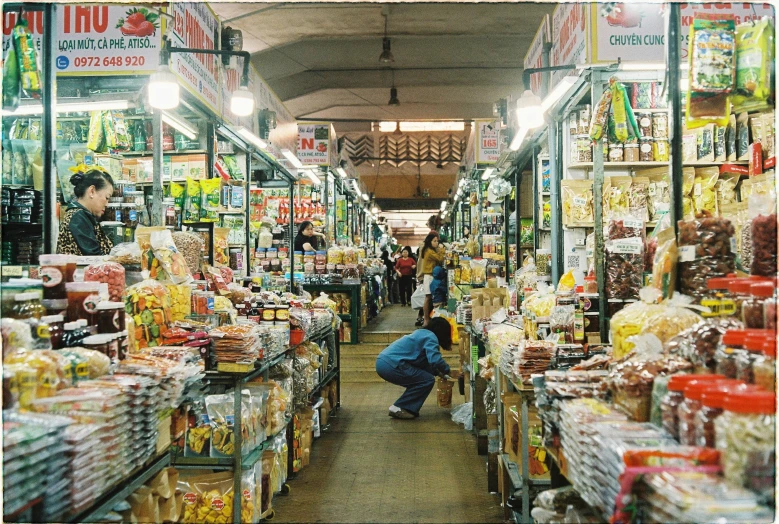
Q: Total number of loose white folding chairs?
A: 0